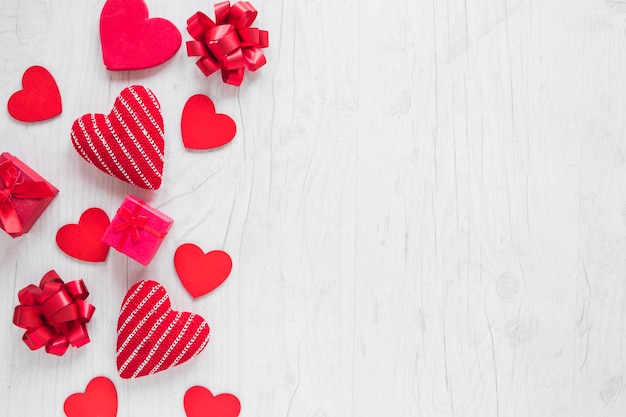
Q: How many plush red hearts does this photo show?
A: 2